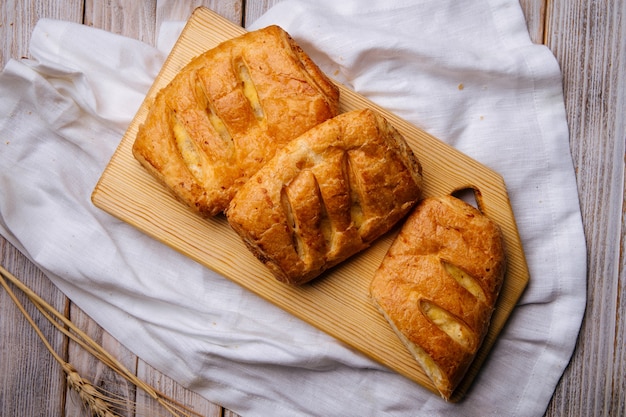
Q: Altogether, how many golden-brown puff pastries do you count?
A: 3